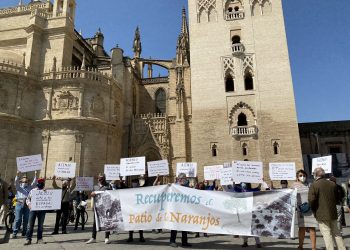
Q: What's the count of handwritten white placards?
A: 13